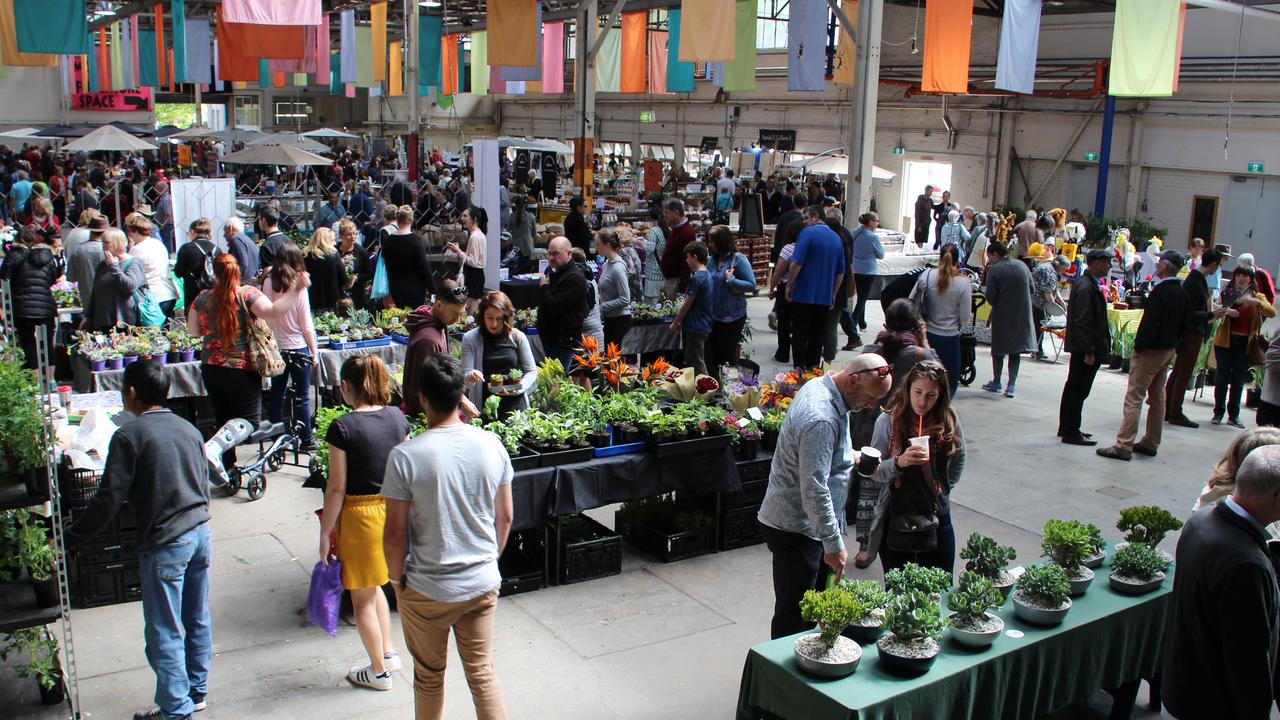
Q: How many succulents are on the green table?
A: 11